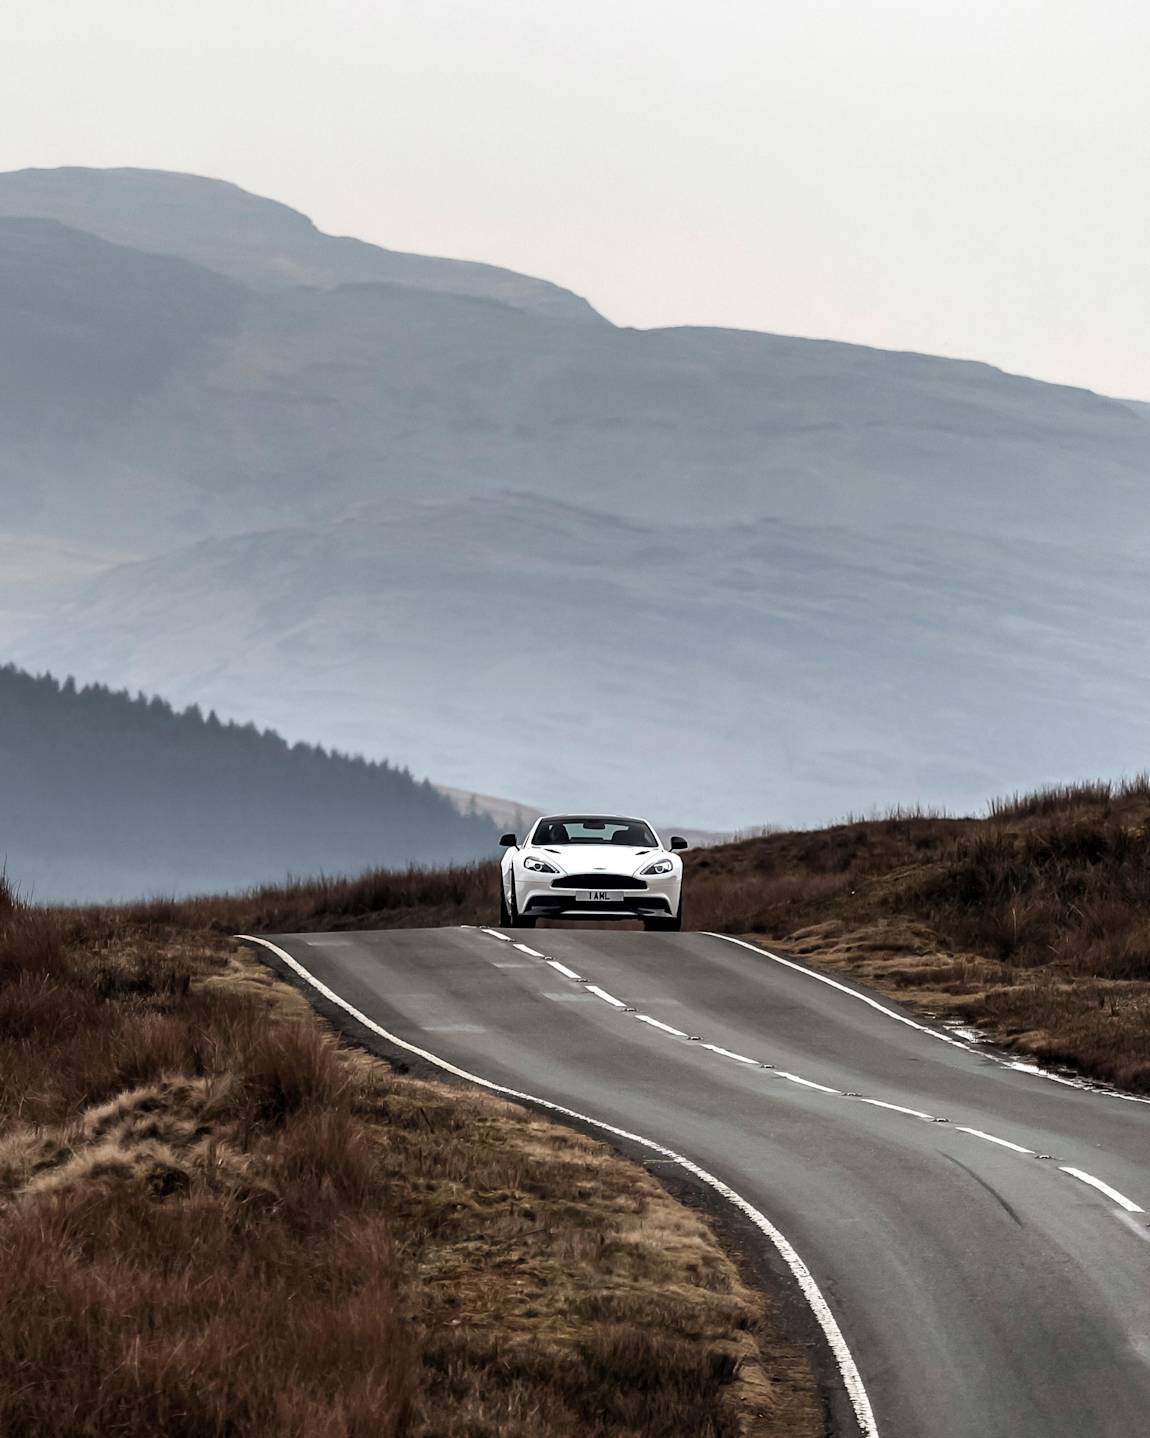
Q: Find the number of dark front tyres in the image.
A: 2